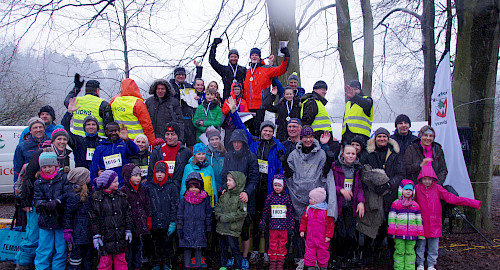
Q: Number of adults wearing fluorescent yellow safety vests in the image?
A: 4